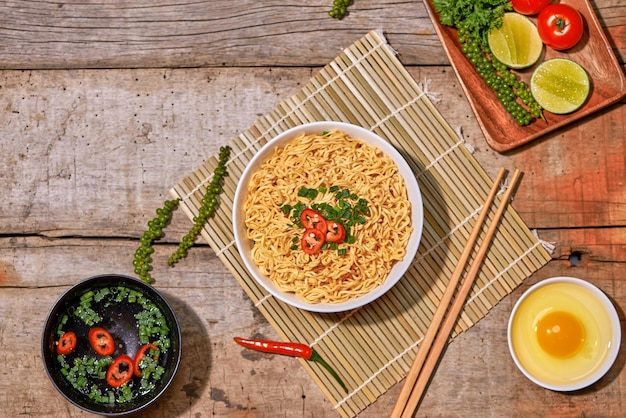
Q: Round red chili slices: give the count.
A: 7